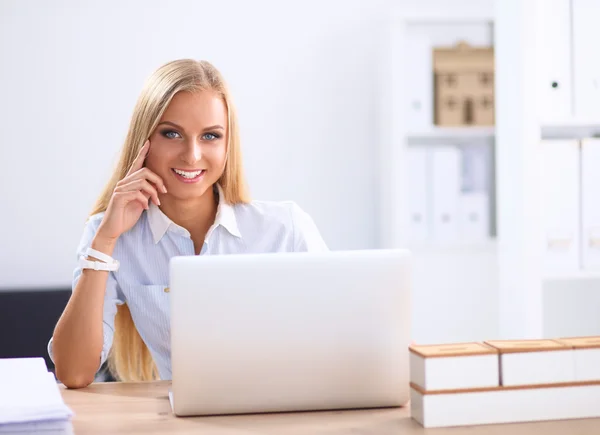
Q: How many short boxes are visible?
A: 3